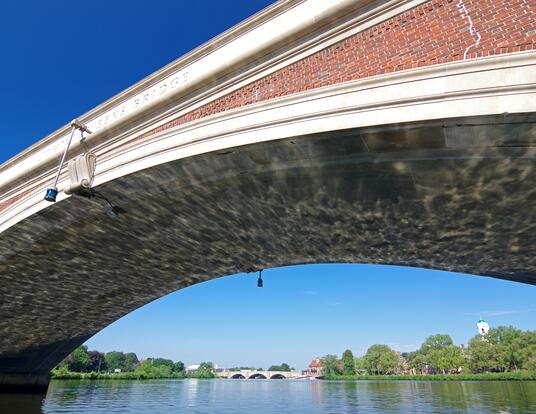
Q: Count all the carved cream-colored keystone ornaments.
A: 1